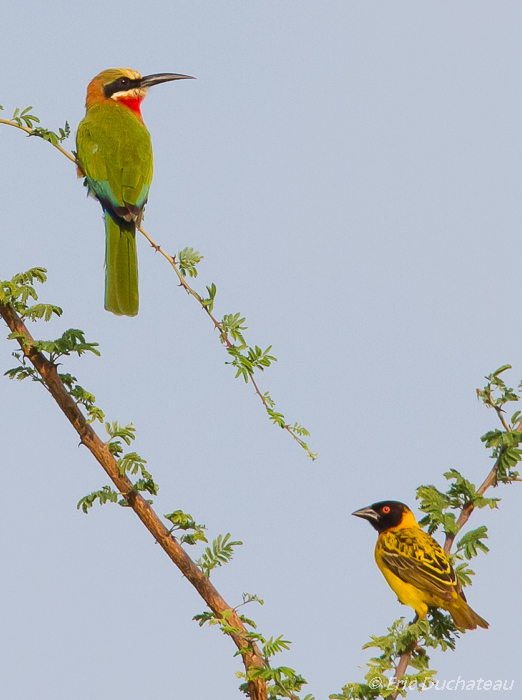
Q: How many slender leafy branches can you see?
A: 3